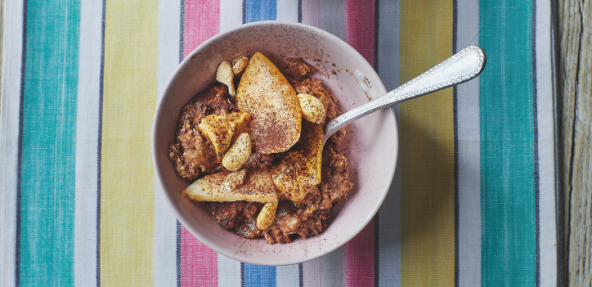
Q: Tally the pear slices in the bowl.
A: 3